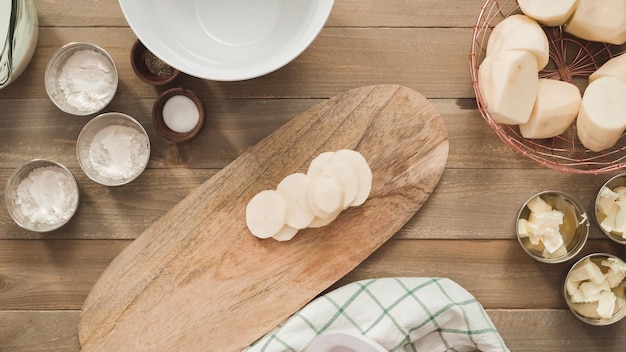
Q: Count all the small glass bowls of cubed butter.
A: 3